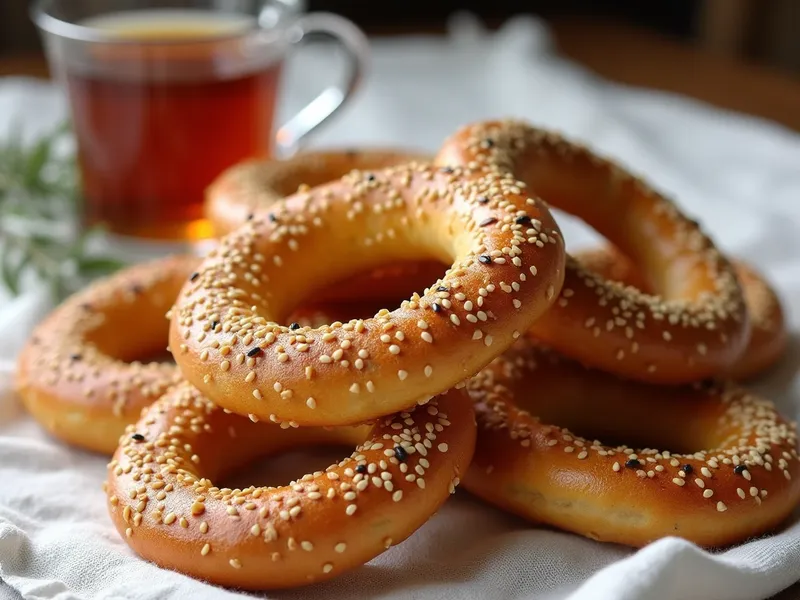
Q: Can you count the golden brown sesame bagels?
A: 7